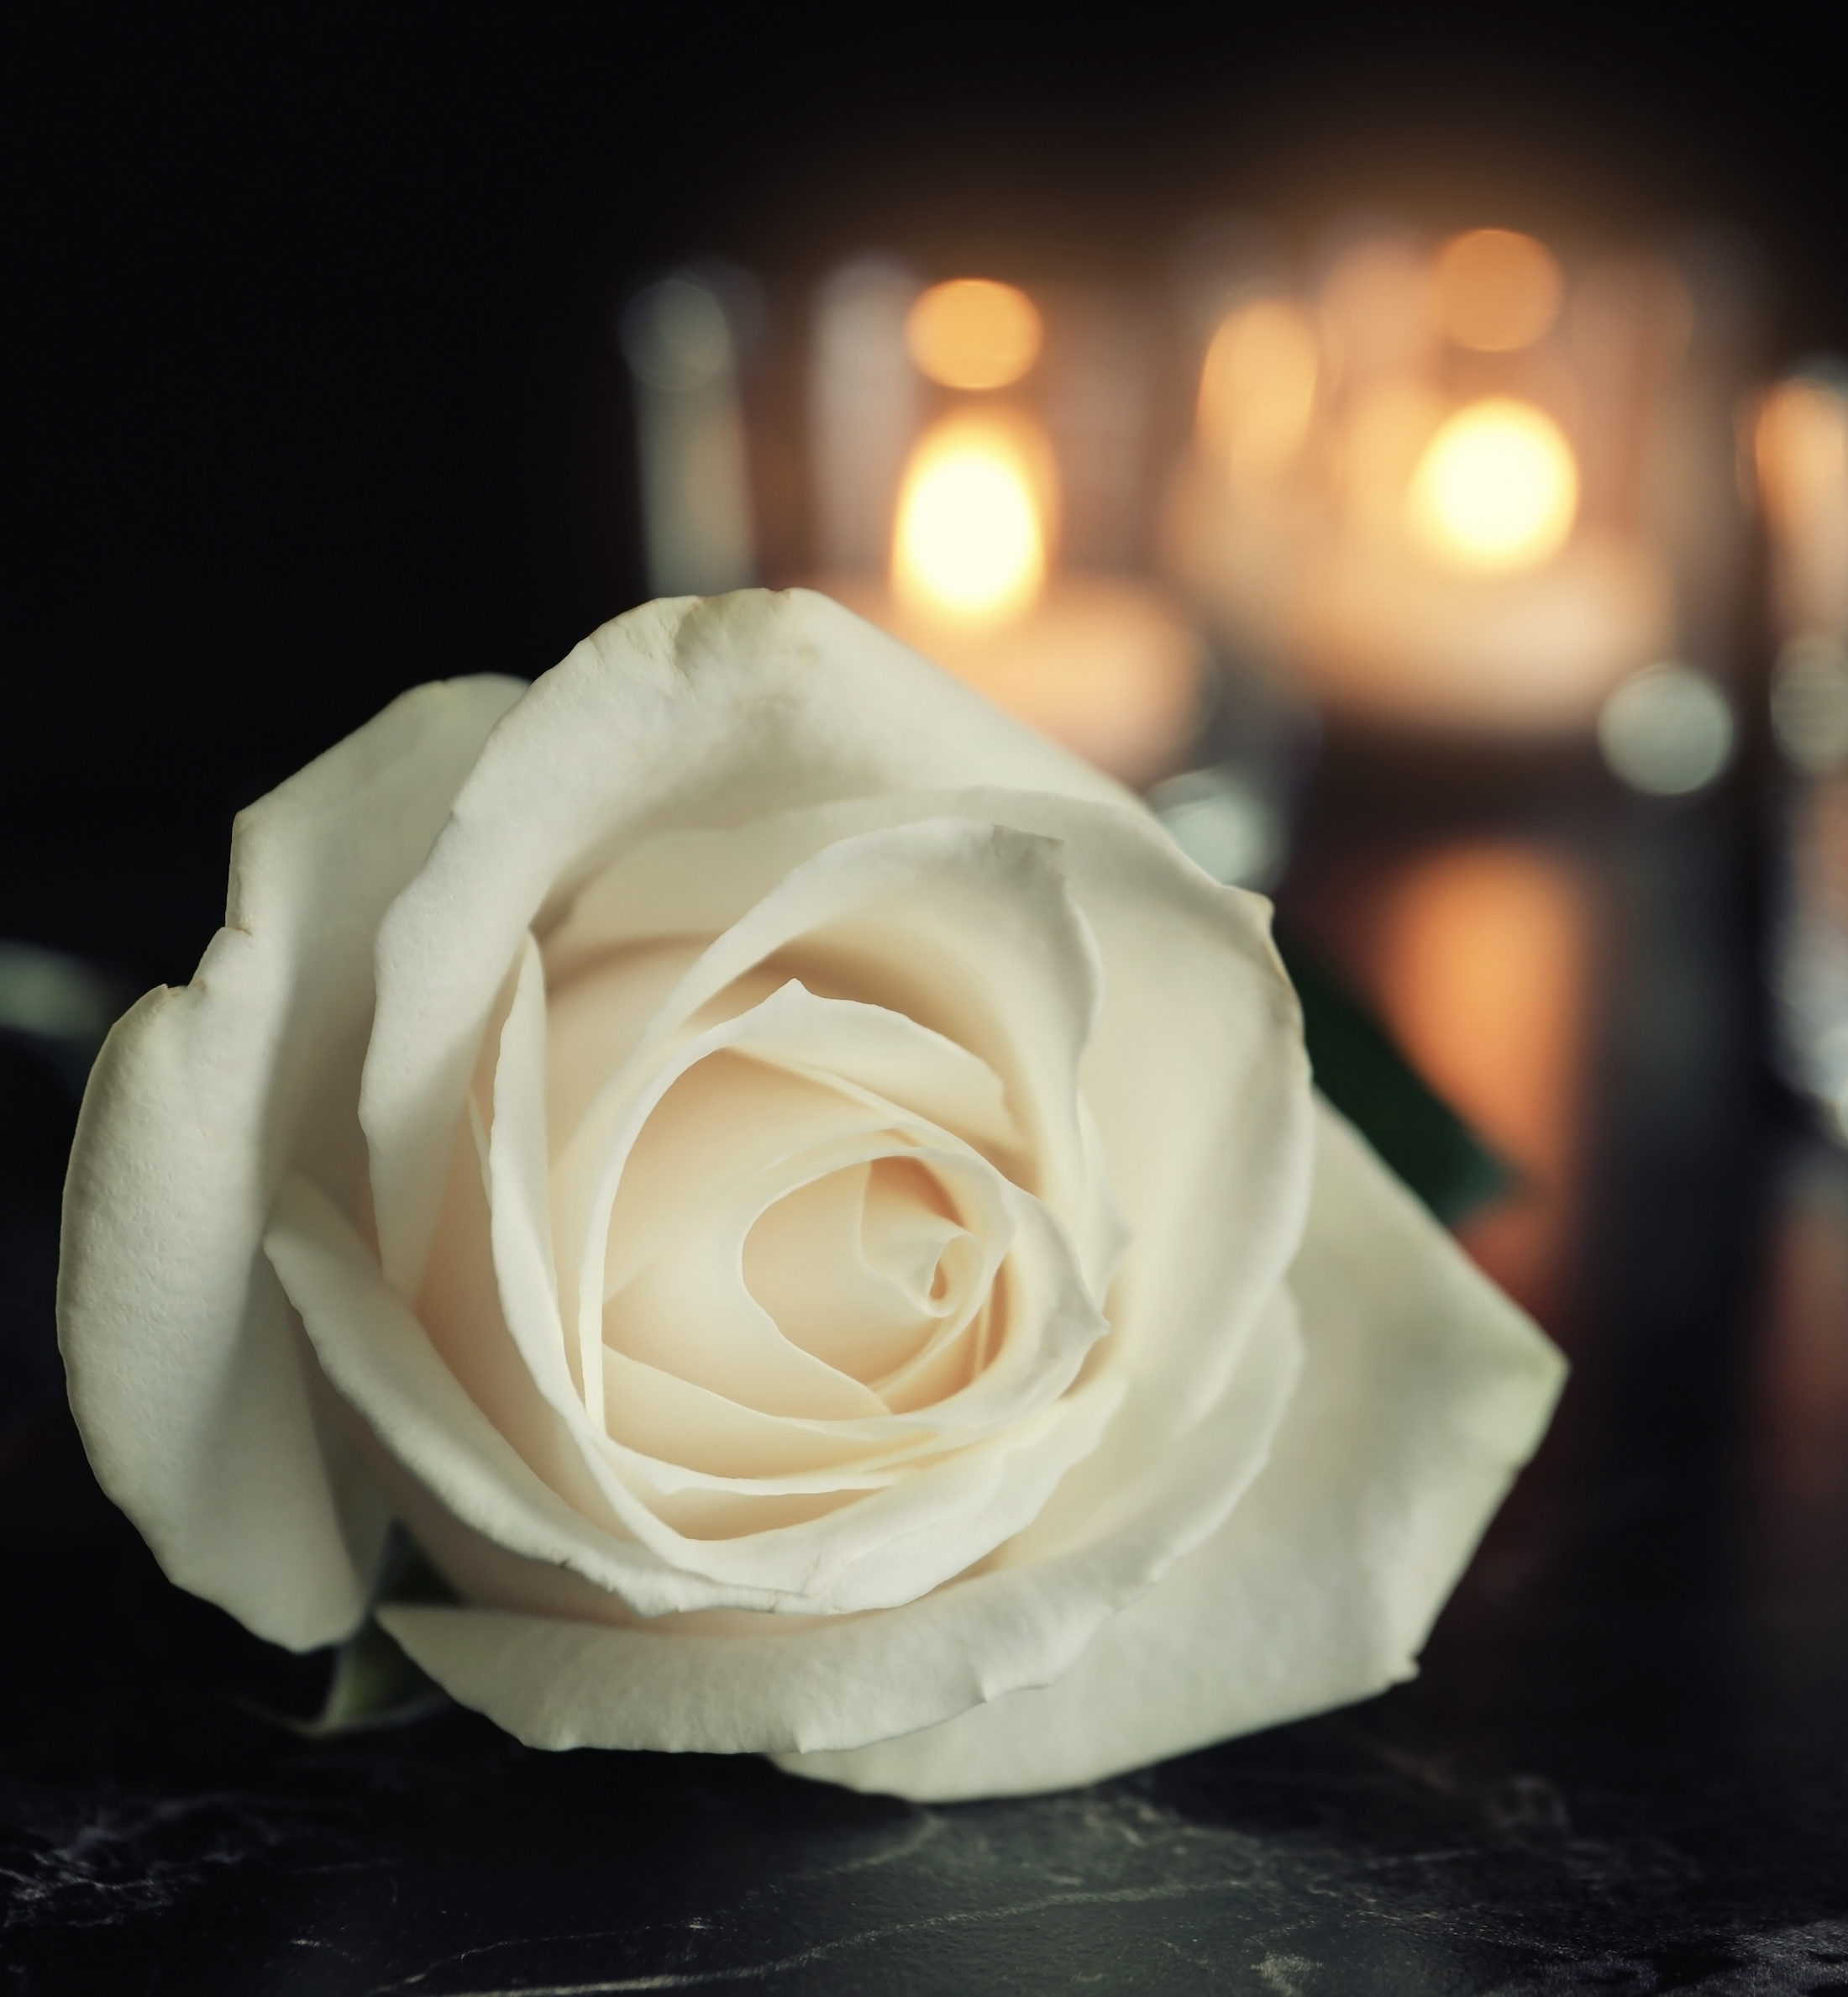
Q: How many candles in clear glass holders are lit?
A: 2